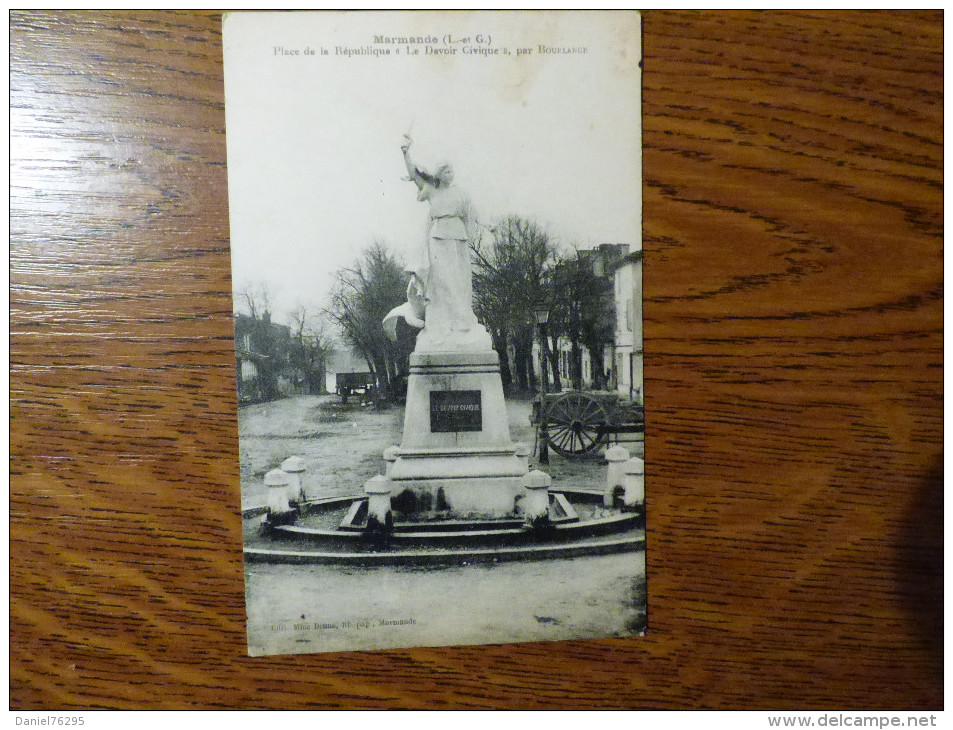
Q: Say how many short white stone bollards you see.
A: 8